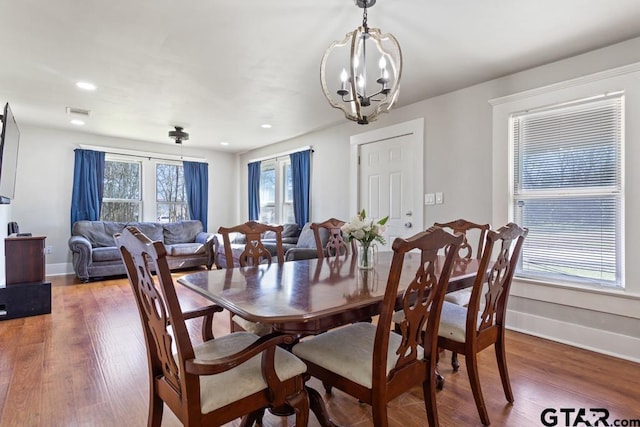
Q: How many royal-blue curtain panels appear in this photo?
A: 4